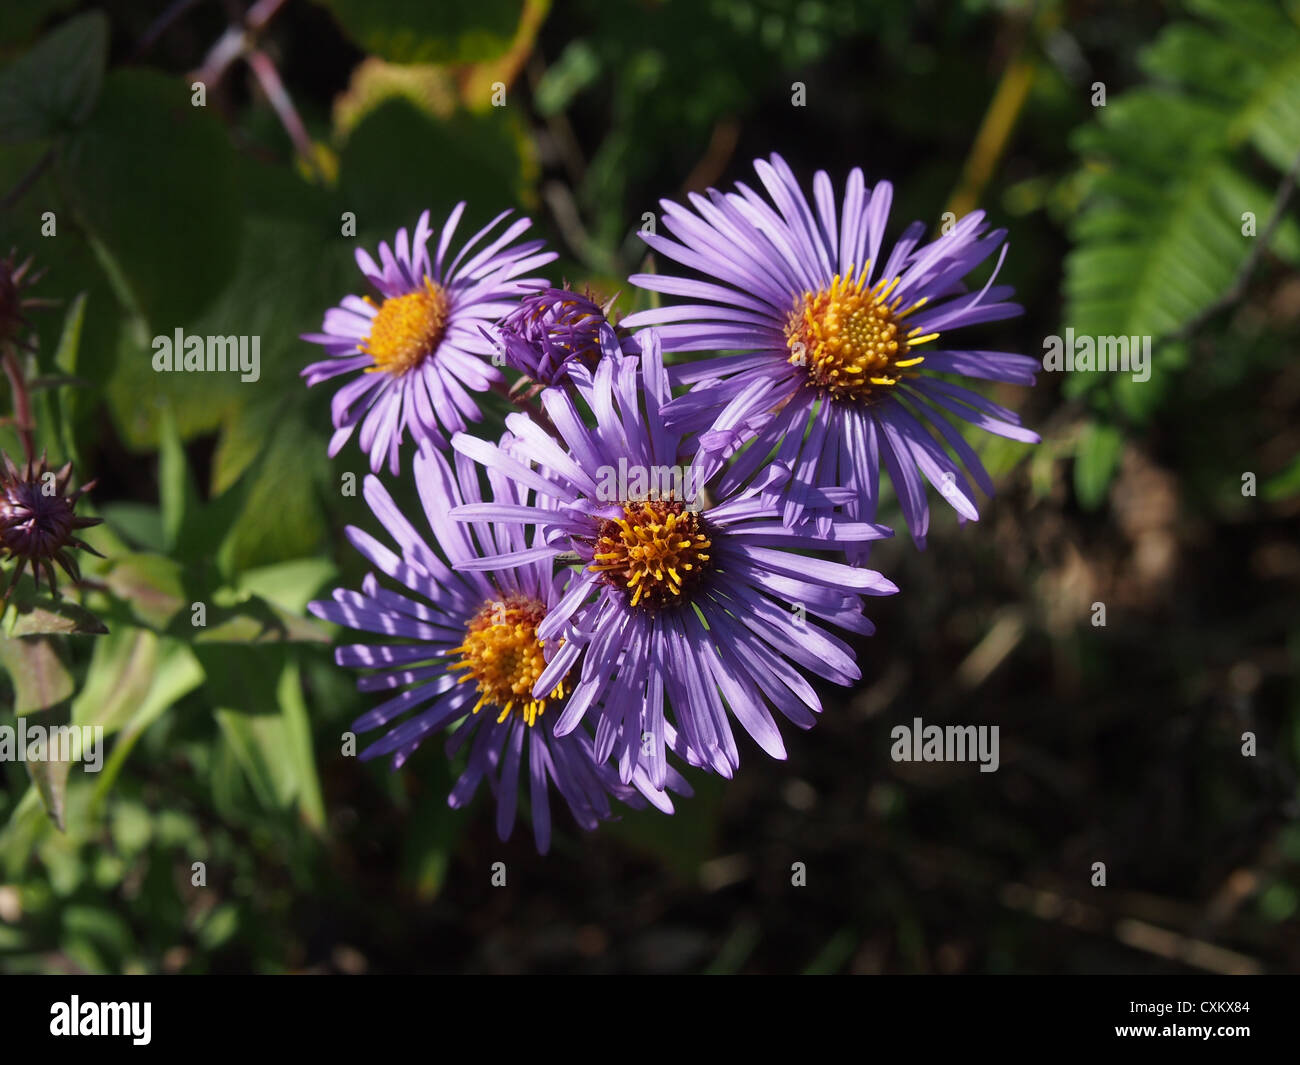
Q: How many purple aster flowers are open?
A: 4